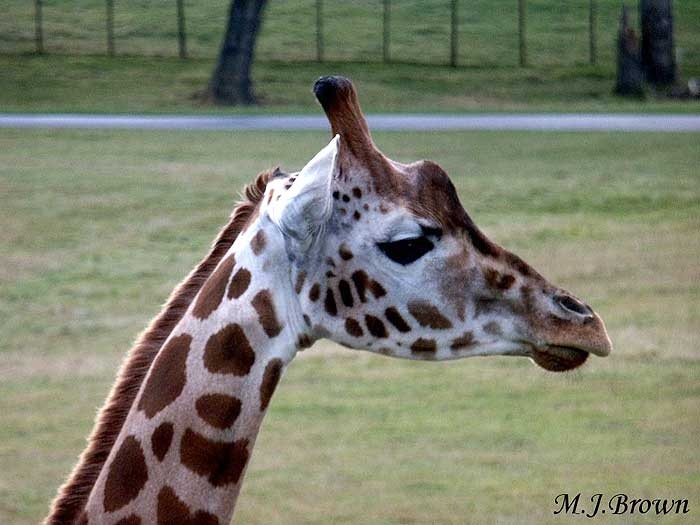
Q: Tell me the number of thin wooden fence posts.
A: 8